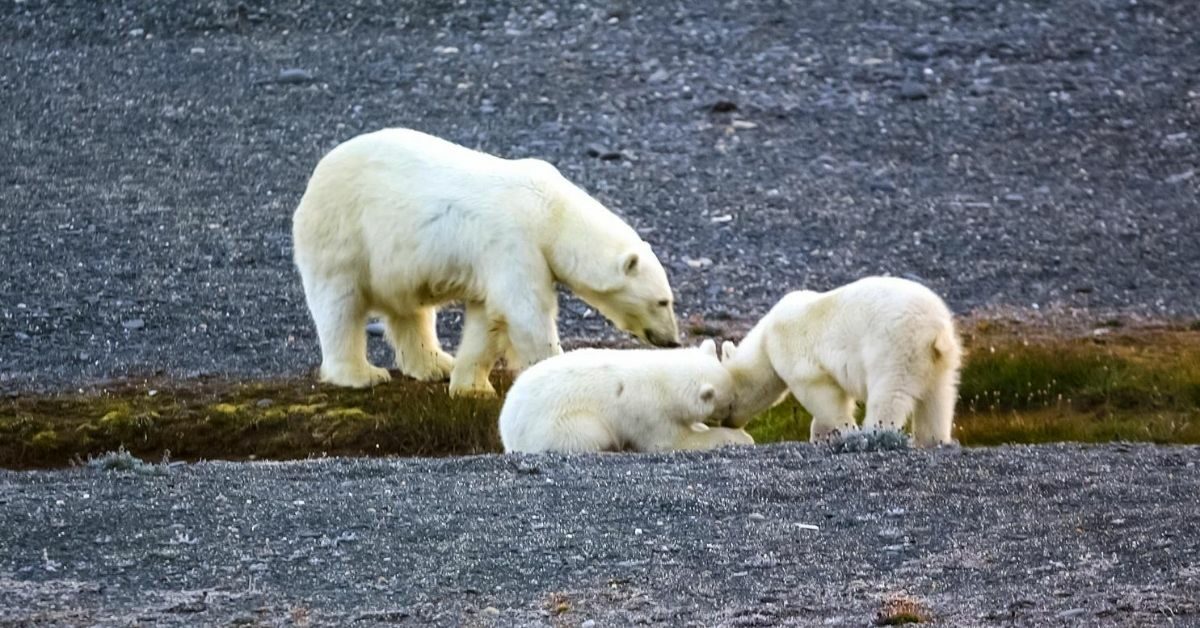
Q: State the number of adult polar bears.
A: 1